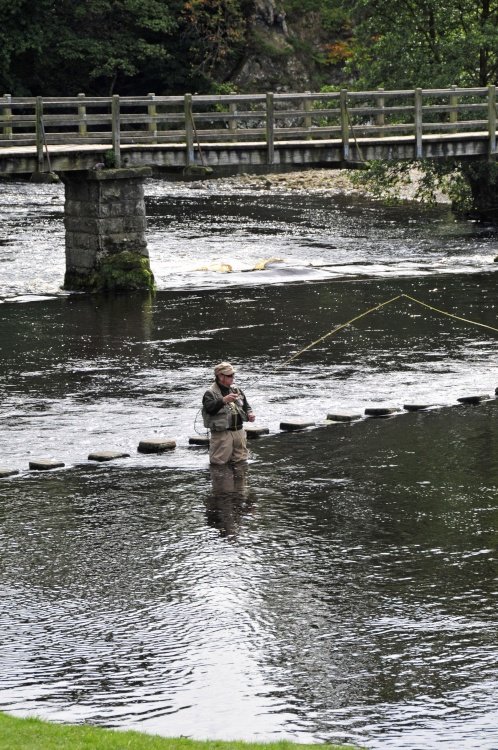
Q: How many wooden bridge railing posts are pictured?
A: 14